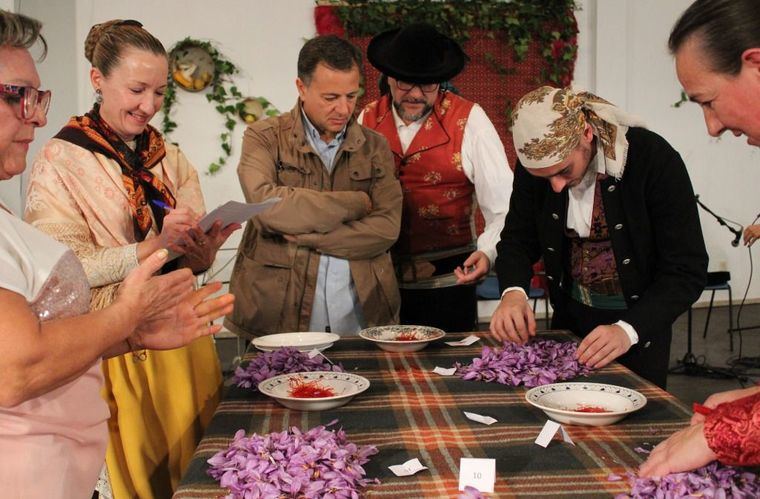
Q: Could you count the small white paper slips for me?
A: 7